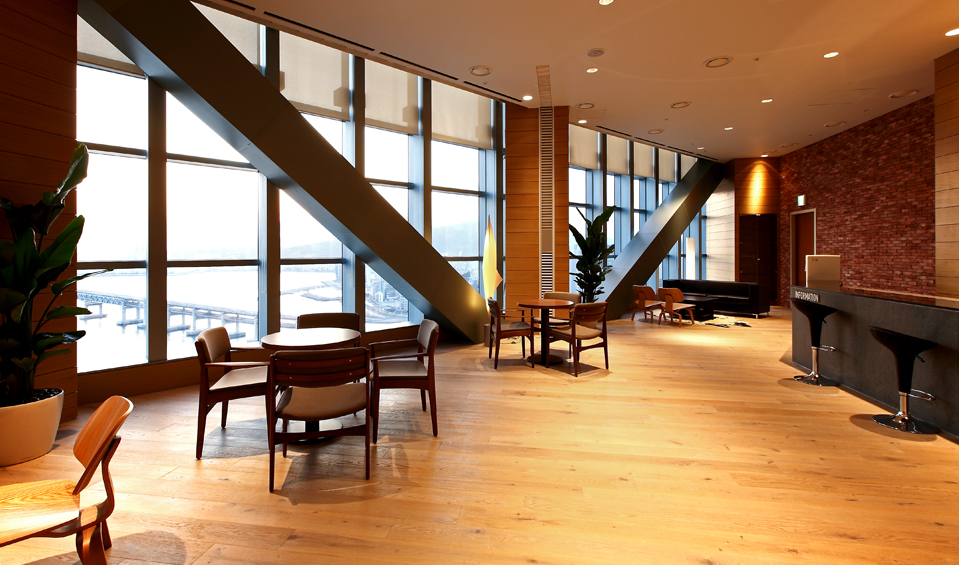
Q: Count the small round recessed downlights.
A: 10